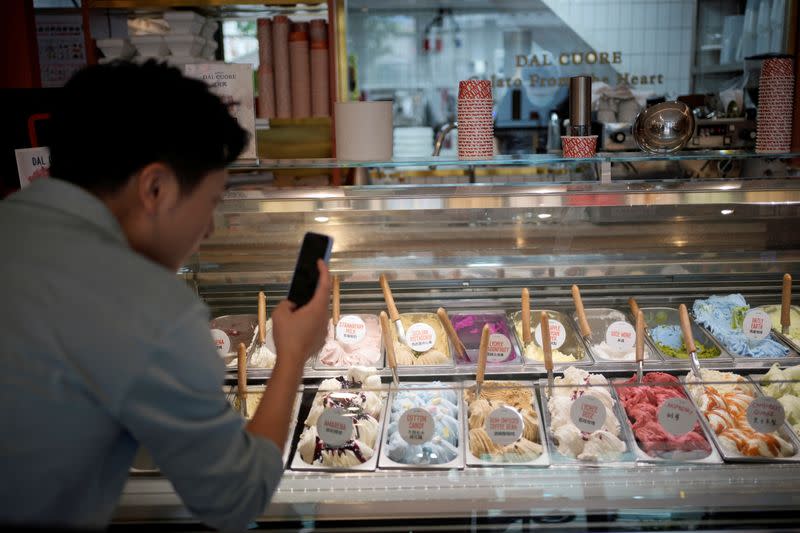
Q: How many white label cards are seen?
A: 13